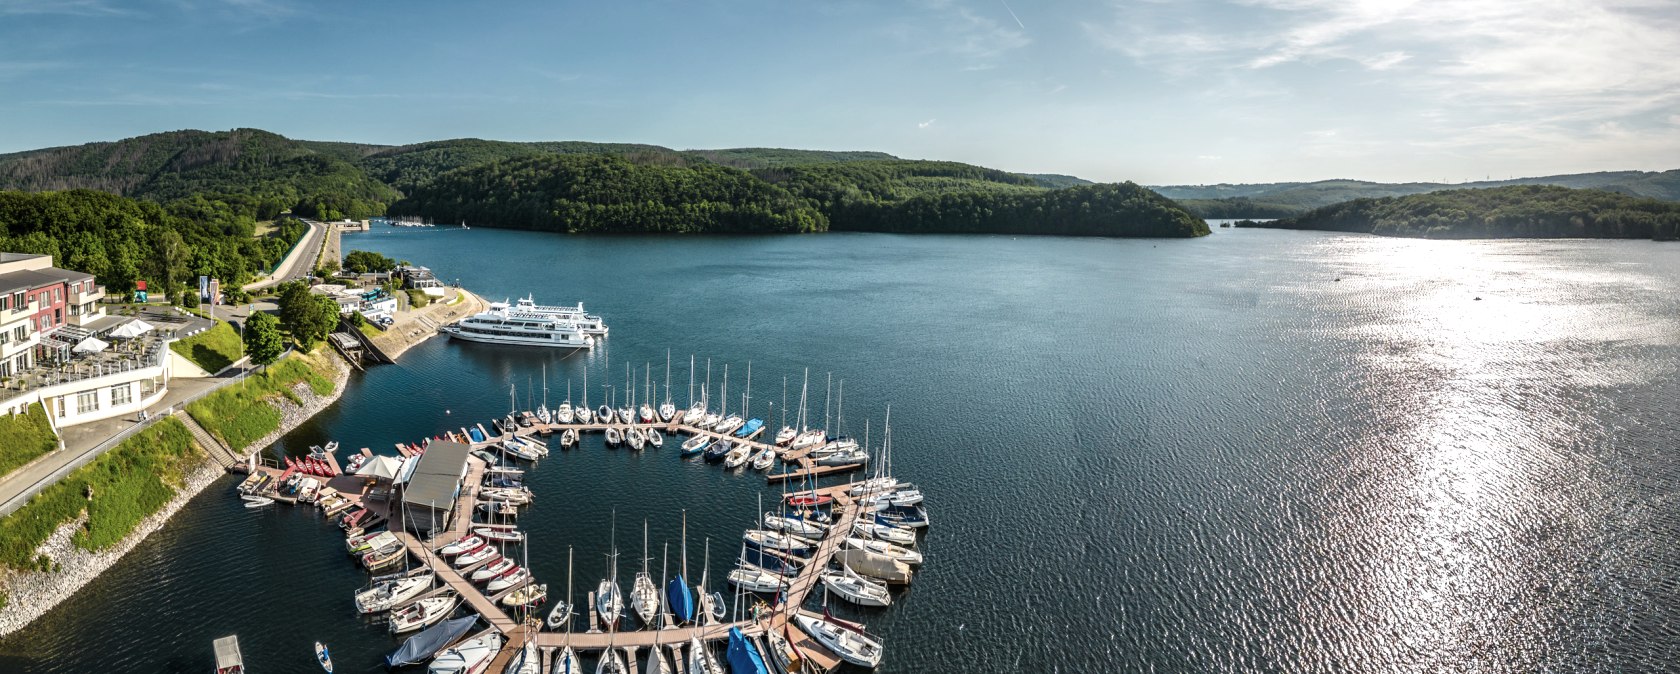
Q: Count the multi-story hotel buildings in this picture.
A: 1